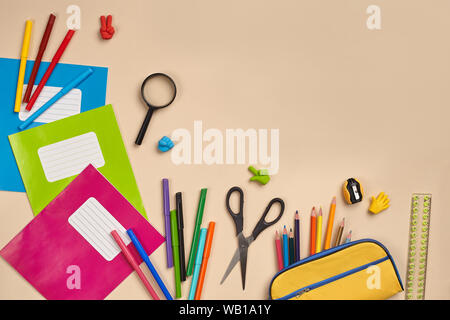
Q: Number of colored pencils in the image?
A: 9